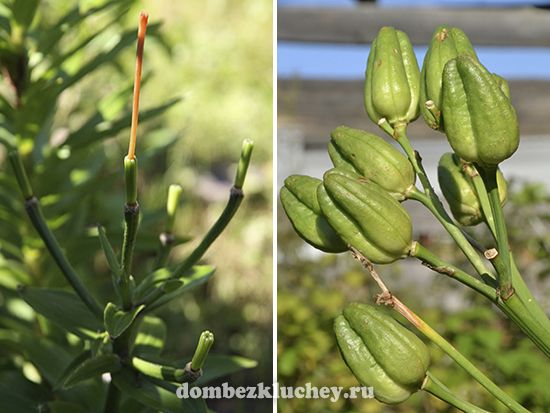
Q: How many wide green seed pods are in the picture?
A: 8